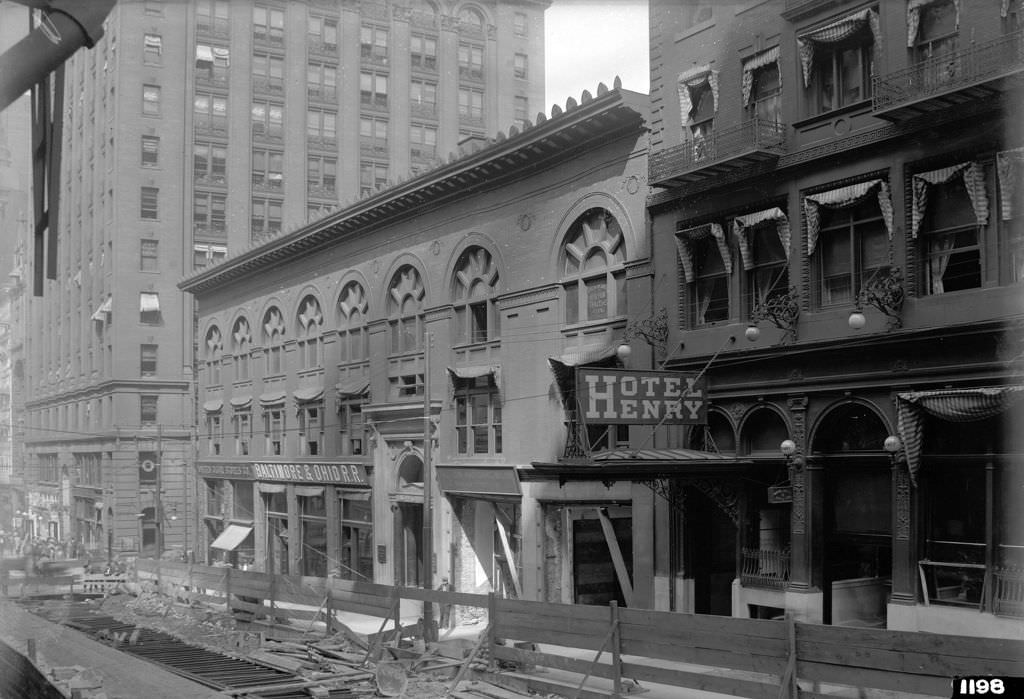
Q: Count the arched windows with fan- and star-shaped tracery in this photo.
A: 8